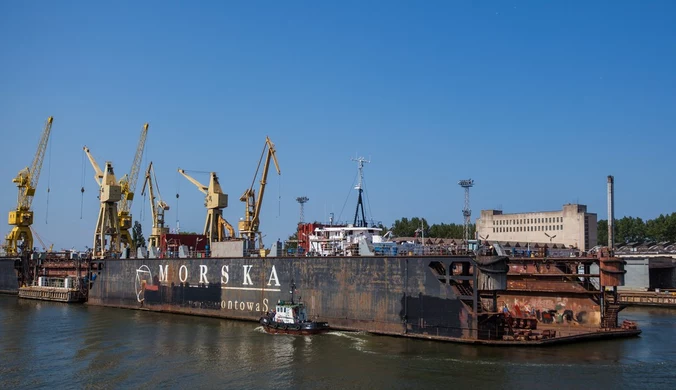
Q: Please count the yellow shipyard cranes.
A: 6